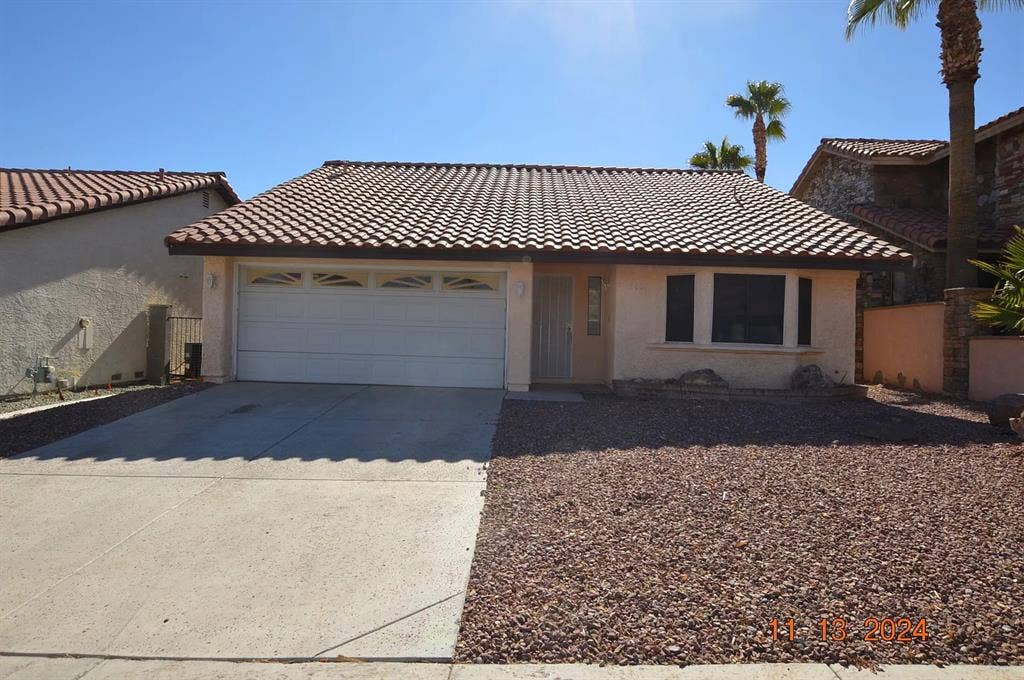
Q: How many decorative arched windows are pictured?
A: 4